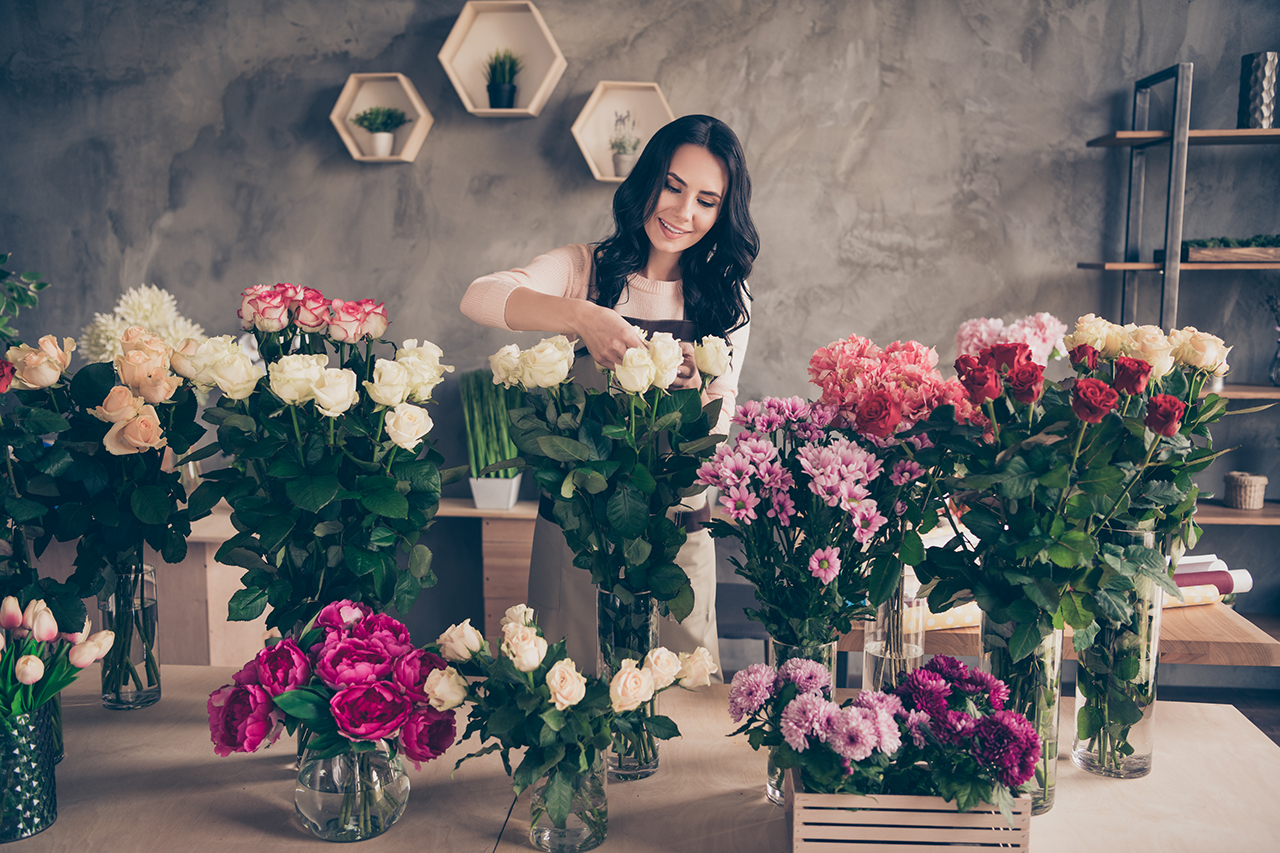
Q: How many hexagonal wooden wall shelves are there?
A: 3